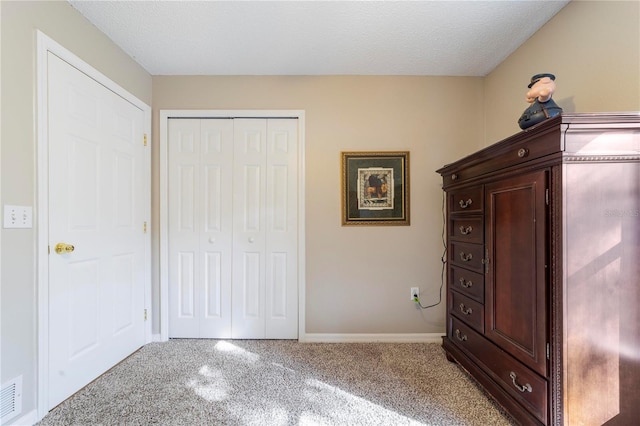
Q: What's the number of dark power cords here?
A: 1